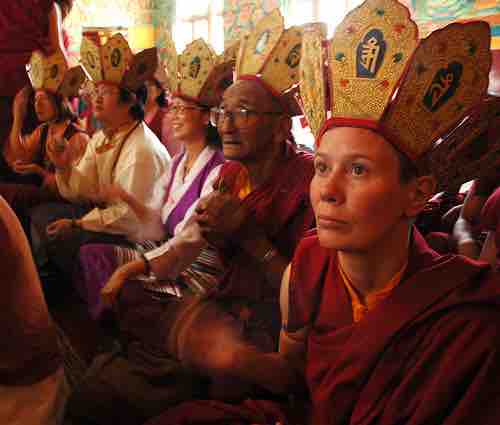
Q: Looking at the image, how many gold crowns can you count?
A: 5